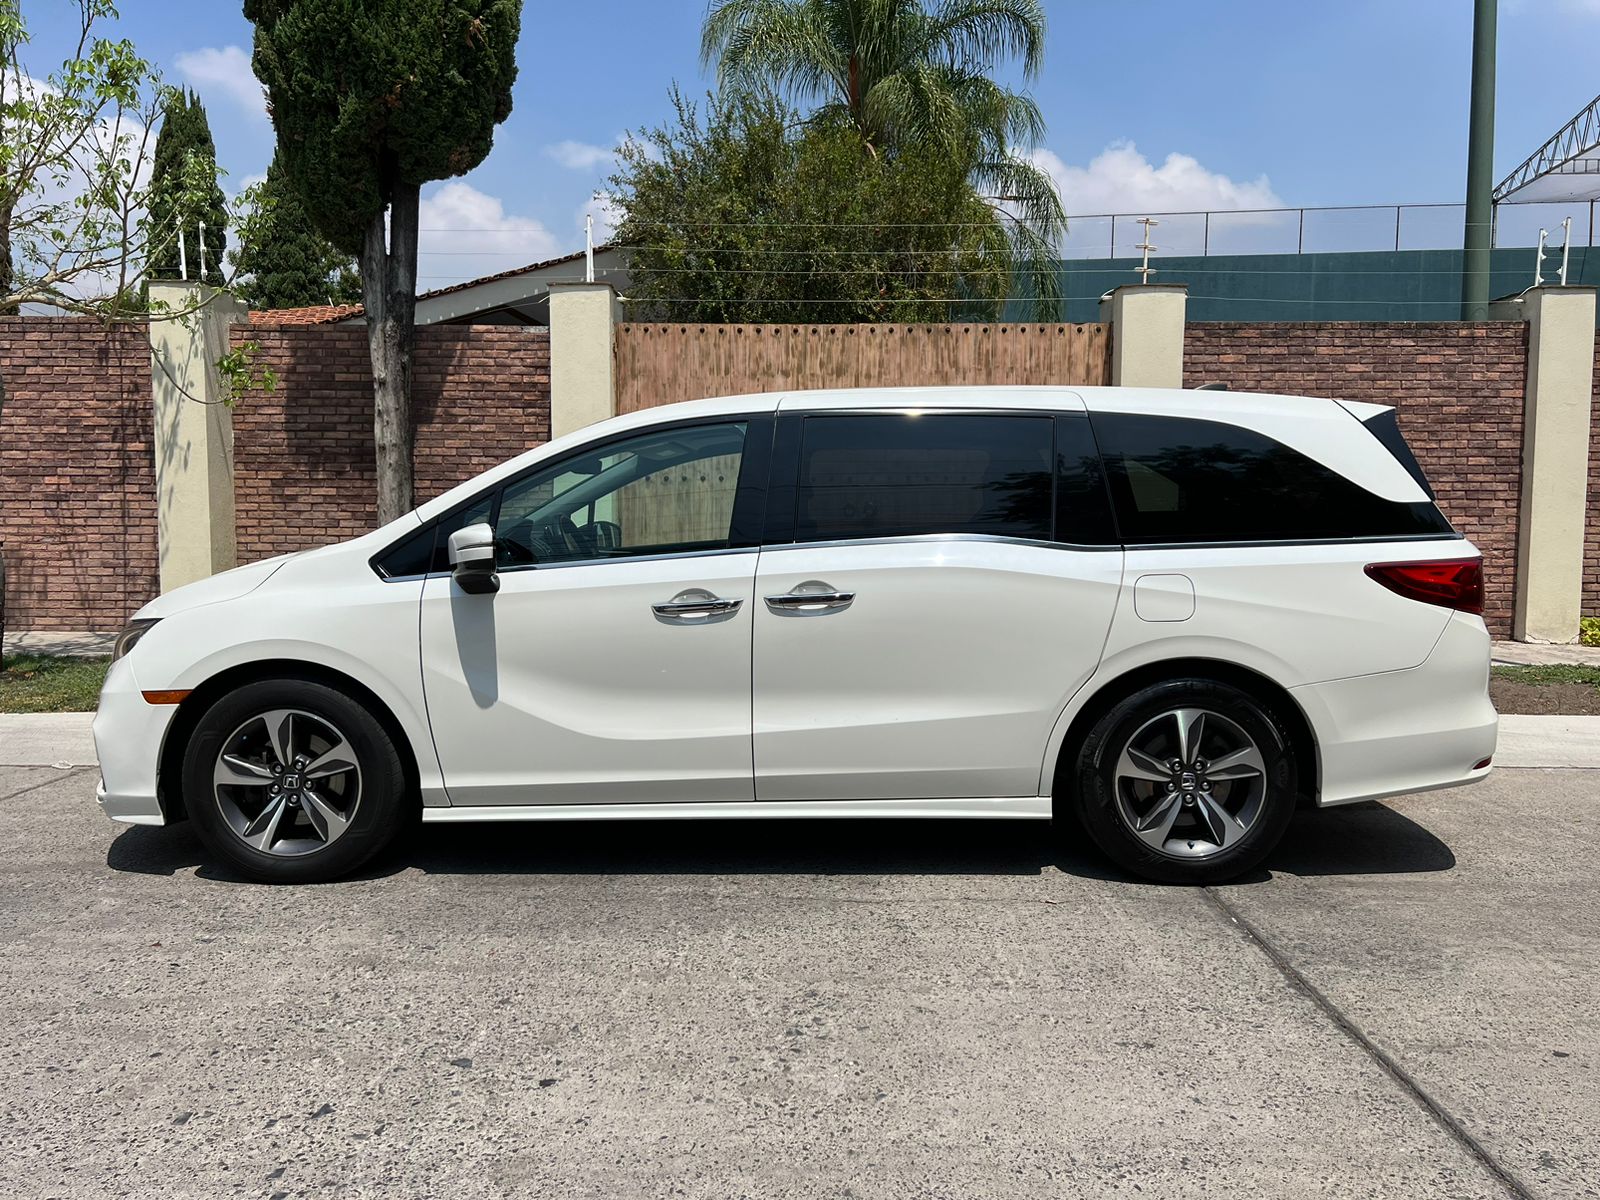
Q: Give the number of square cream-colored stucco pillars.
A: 4